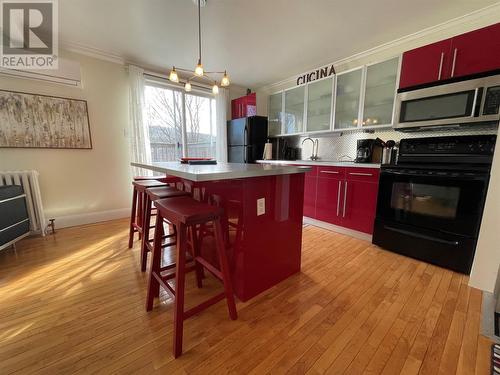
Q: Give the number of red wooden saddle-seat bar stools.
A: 4